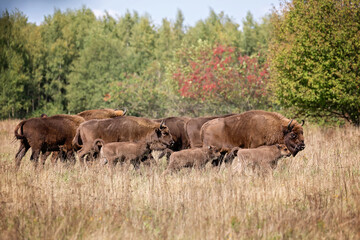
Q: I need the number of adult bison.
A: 6